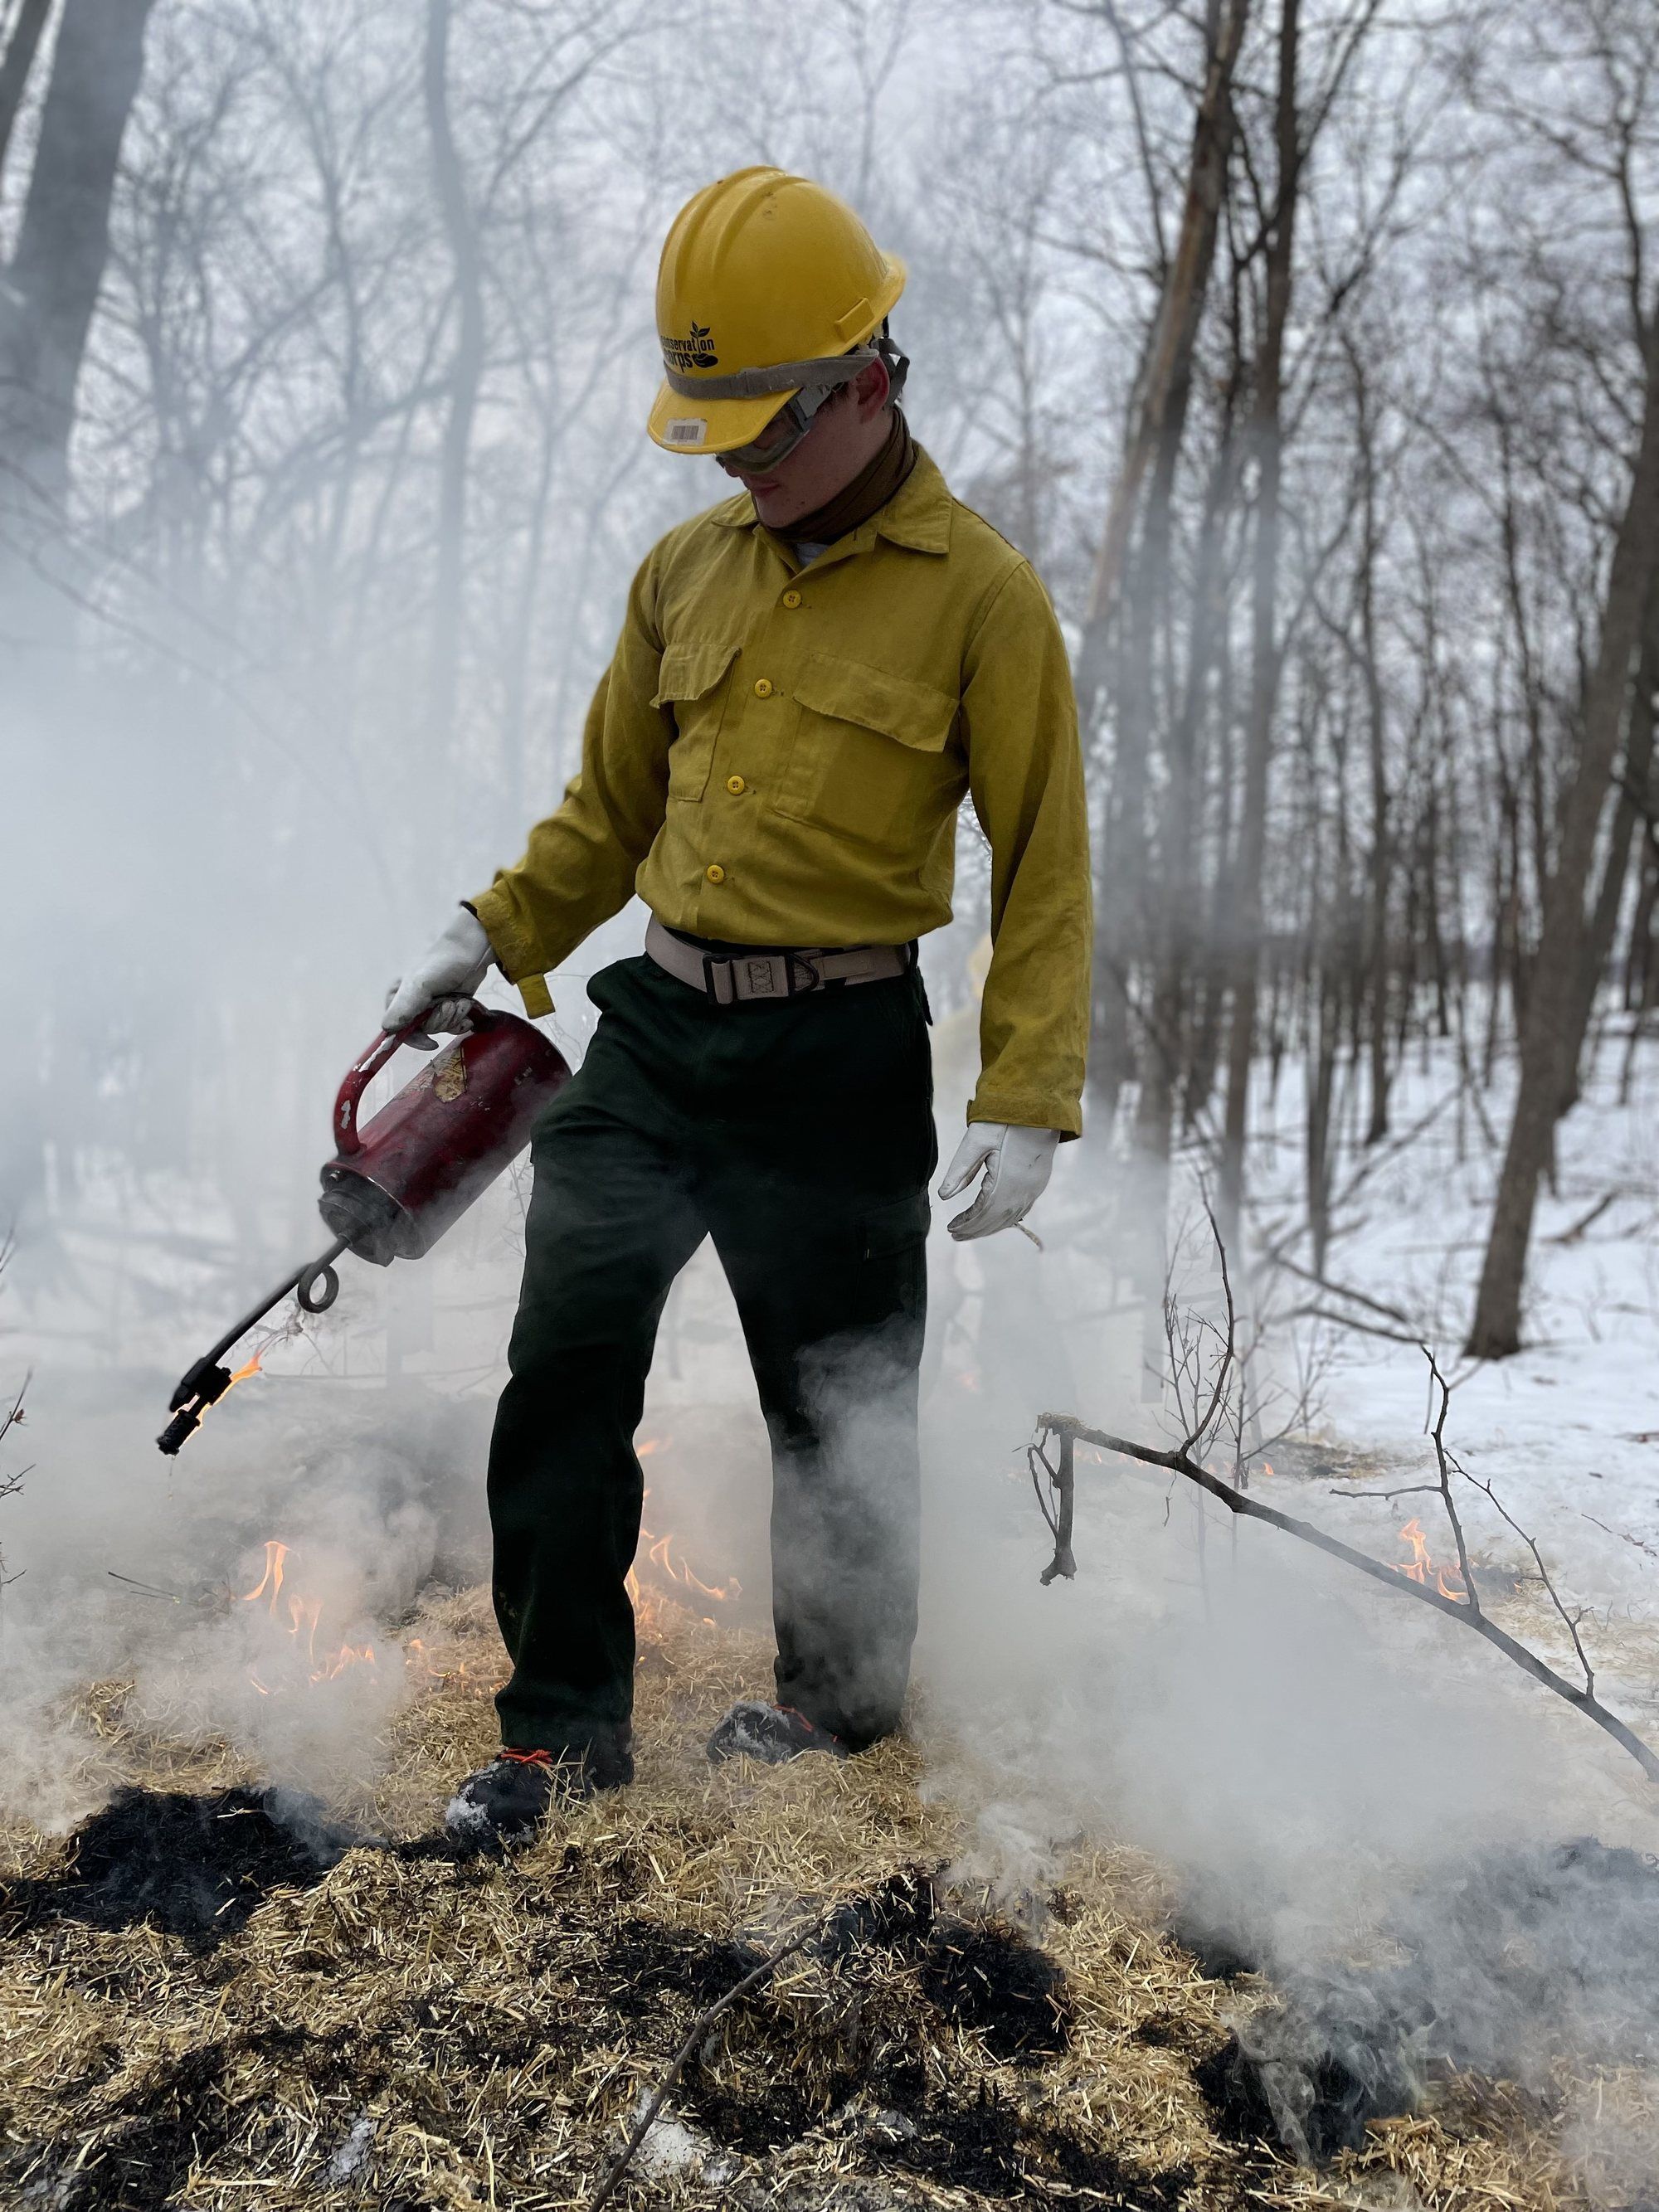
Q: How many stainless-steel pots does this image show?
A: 0